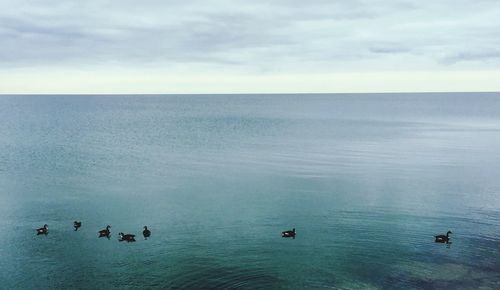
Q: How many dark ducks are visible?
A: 7